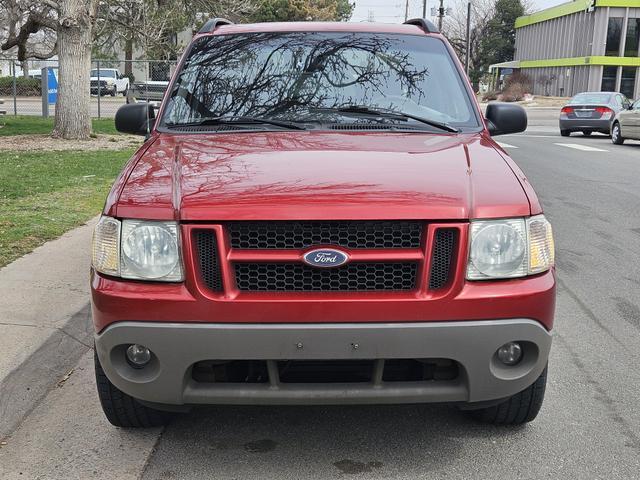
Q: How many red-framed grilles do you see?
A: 4